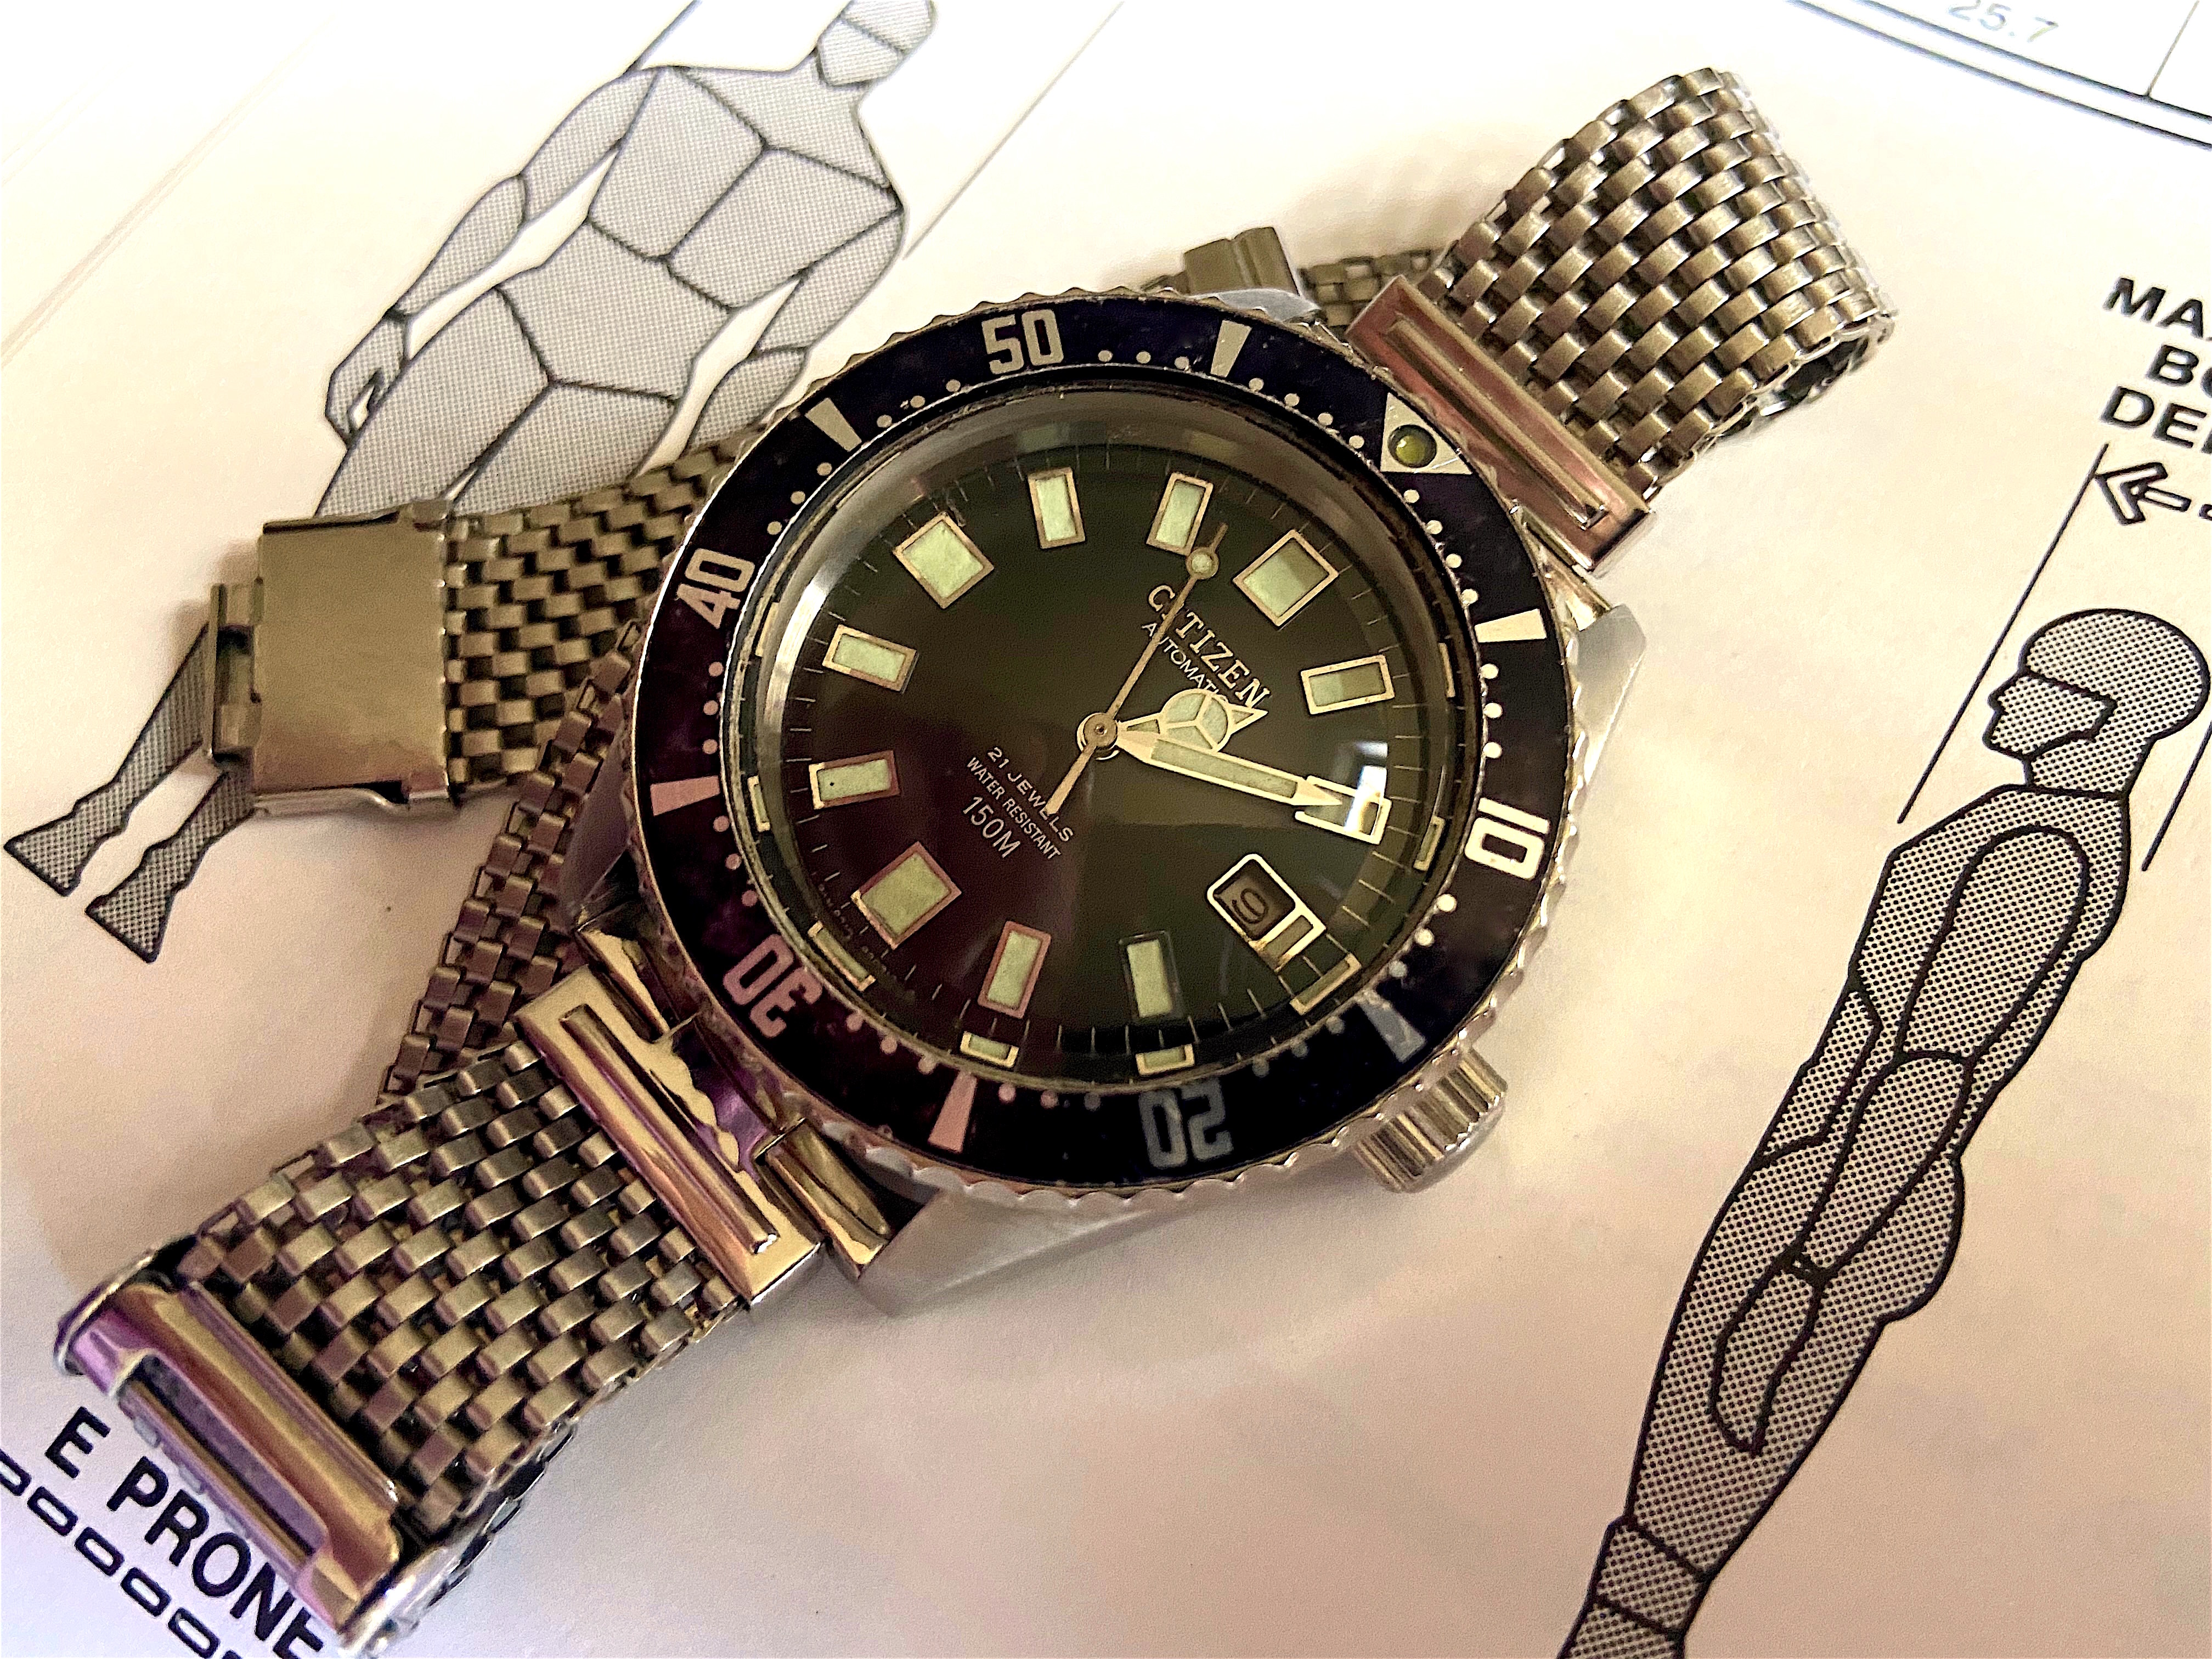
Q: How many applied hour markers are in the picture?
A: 11